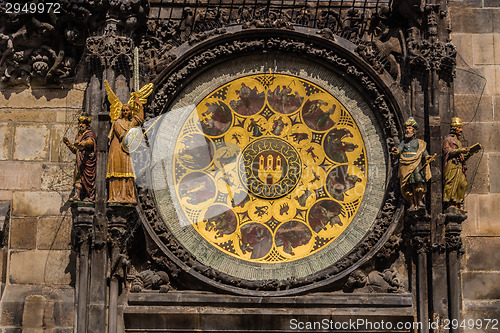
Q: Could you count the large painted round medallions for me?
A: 12